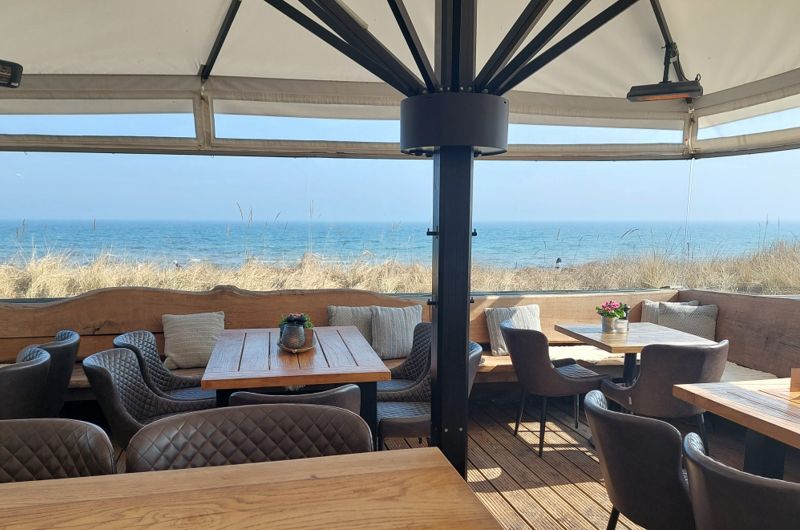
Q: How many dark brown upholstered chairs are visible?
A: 13